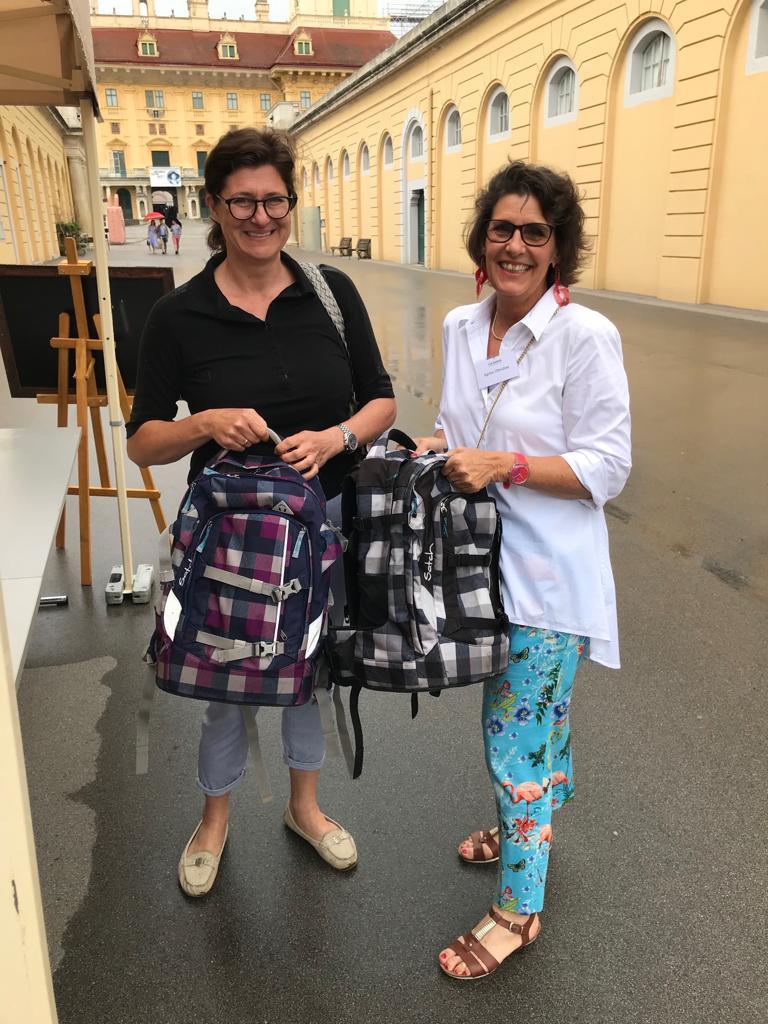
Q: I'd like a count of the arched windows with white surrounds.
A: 12